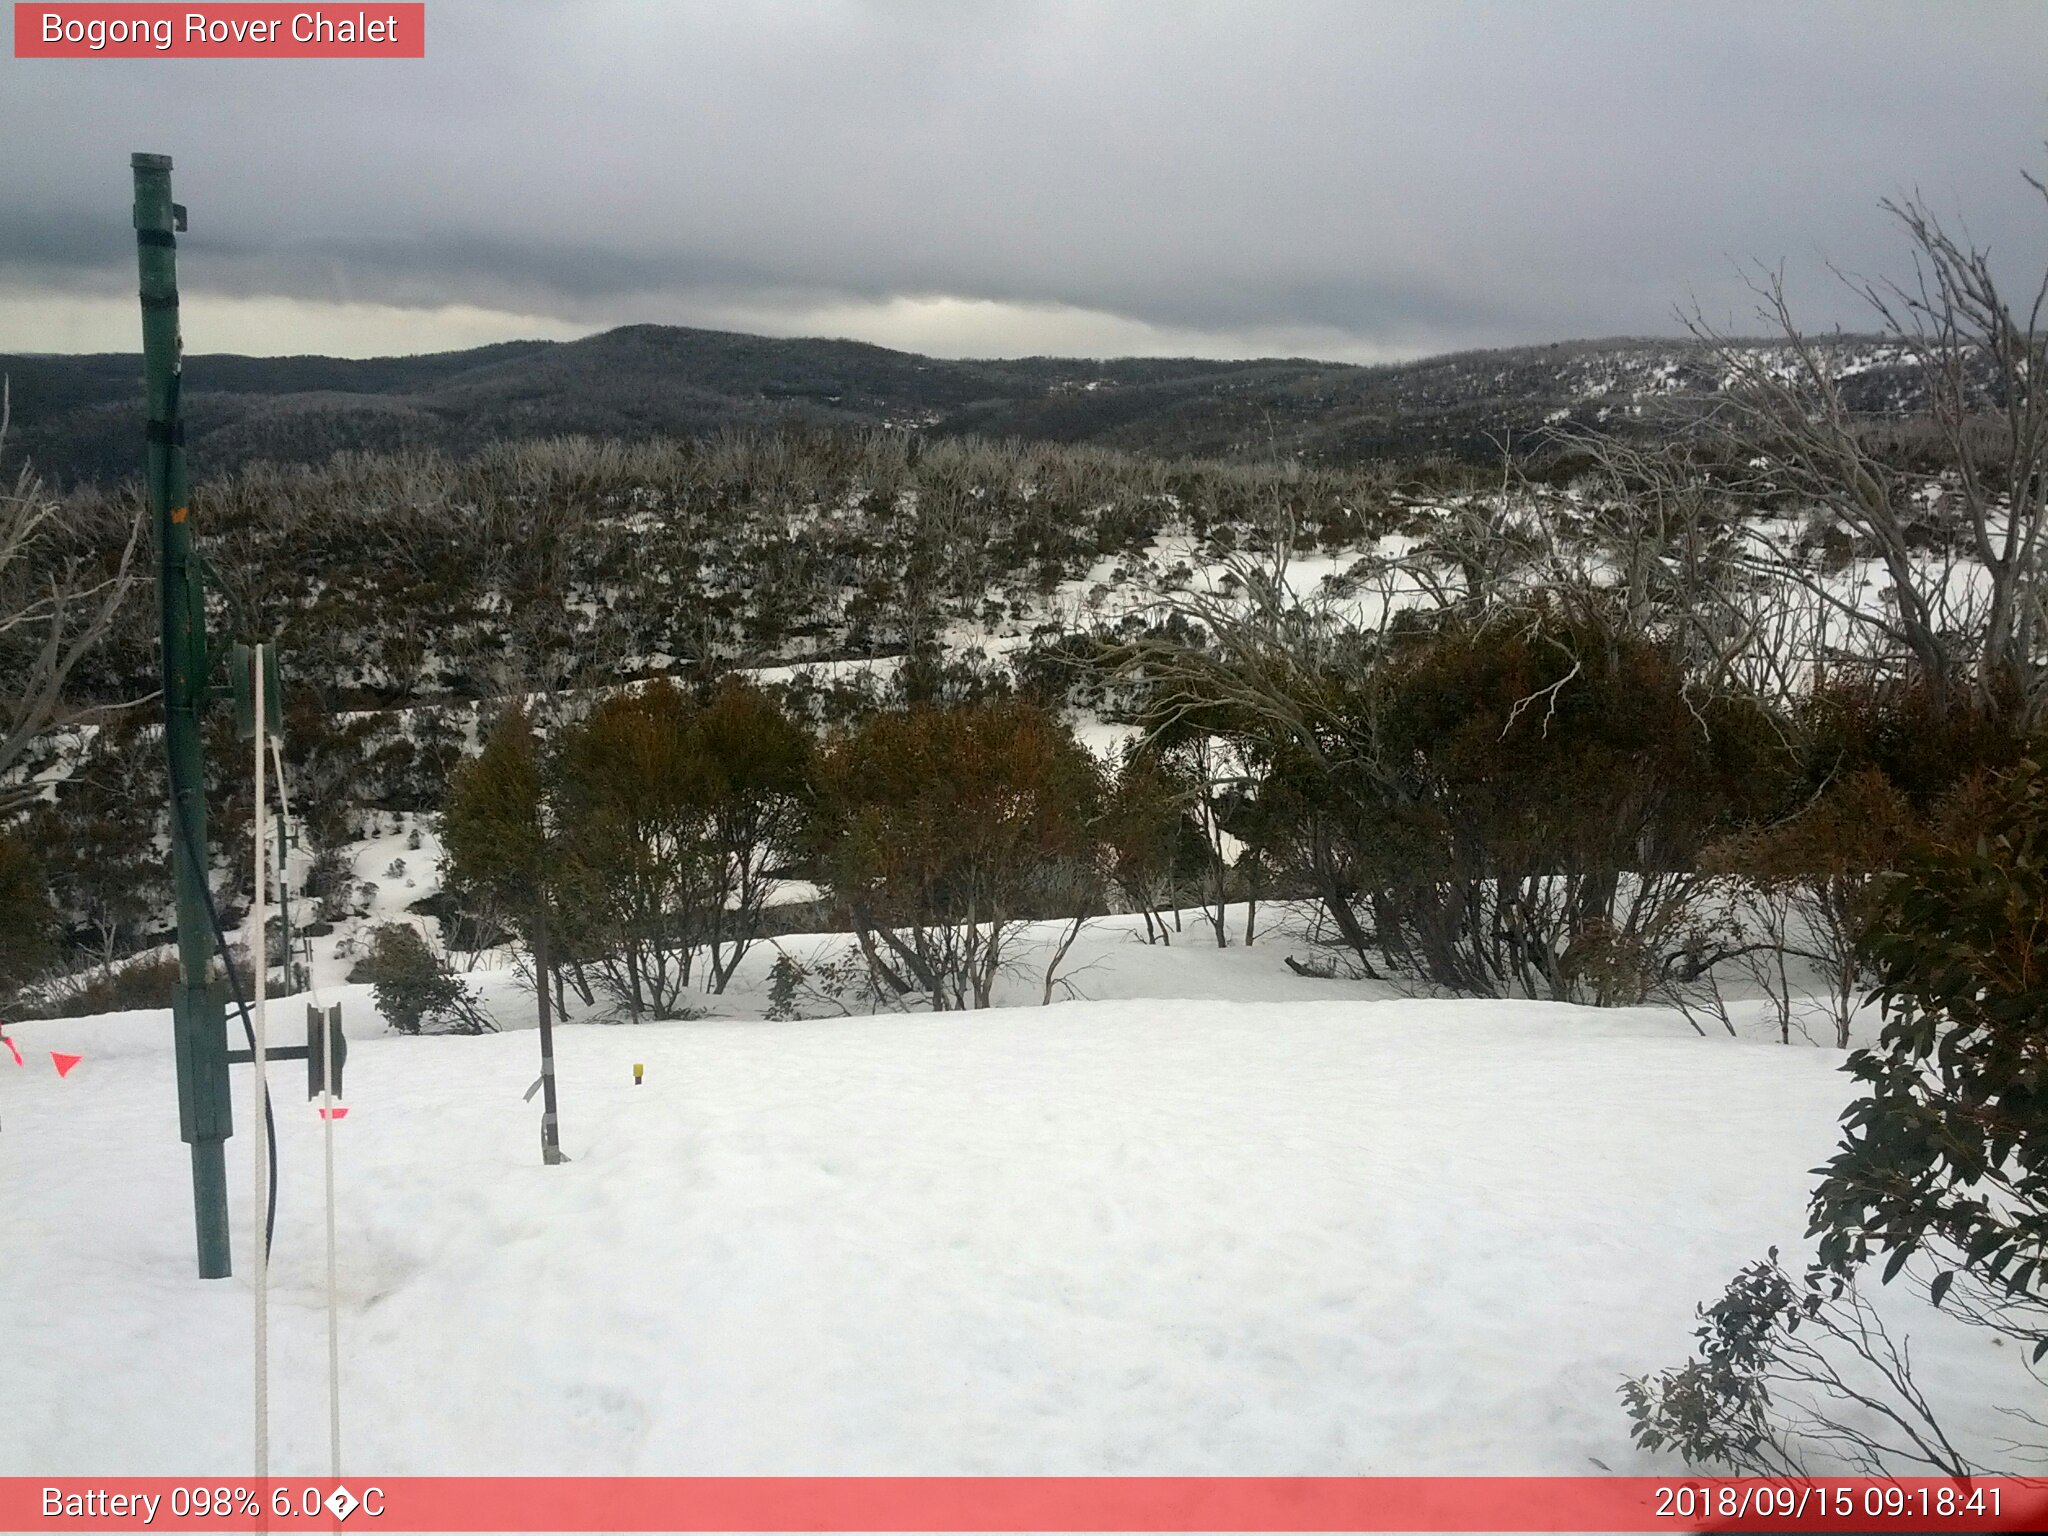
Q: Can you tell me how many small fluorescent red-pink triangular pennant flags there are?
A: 3